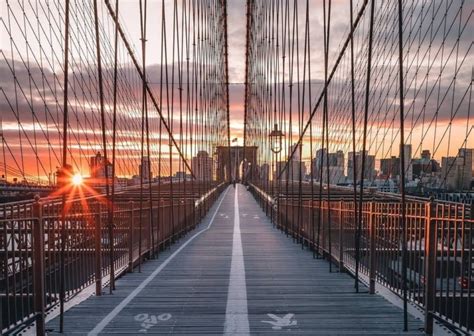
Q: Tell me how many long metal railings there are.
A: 2